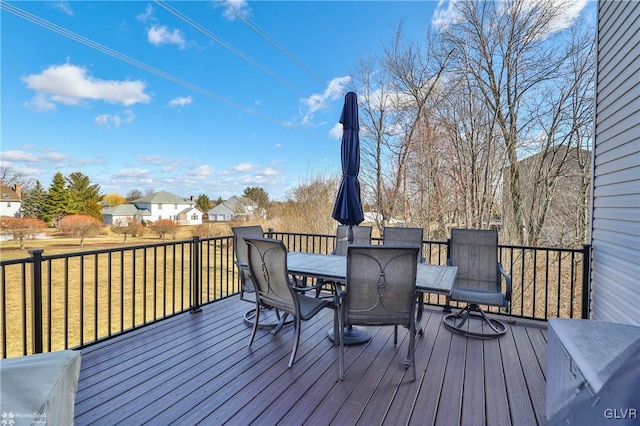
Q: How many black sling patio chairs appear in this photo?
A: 6